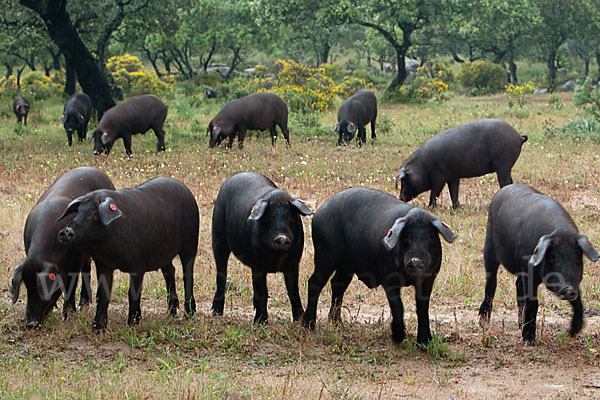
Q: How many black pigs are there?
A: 11